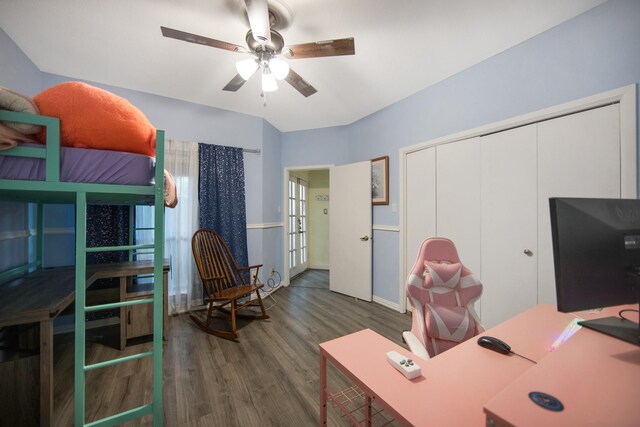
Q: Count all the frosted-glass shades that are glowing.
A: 3